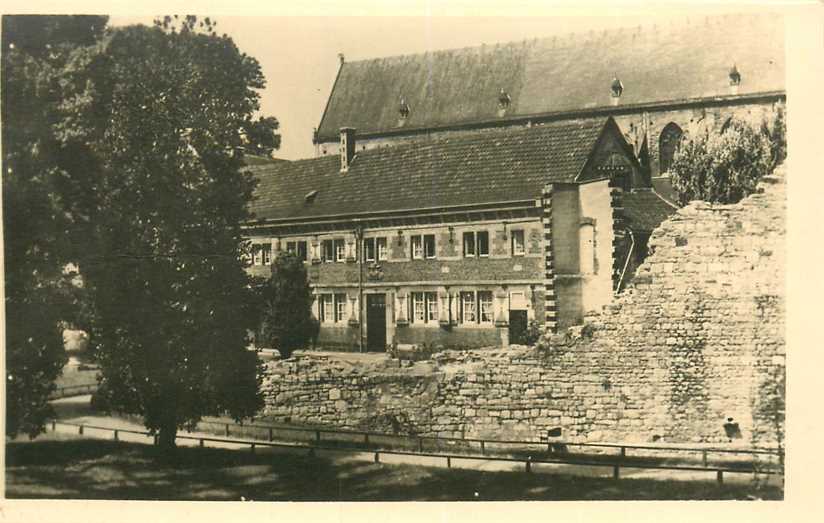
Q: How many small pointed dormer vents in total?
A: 4